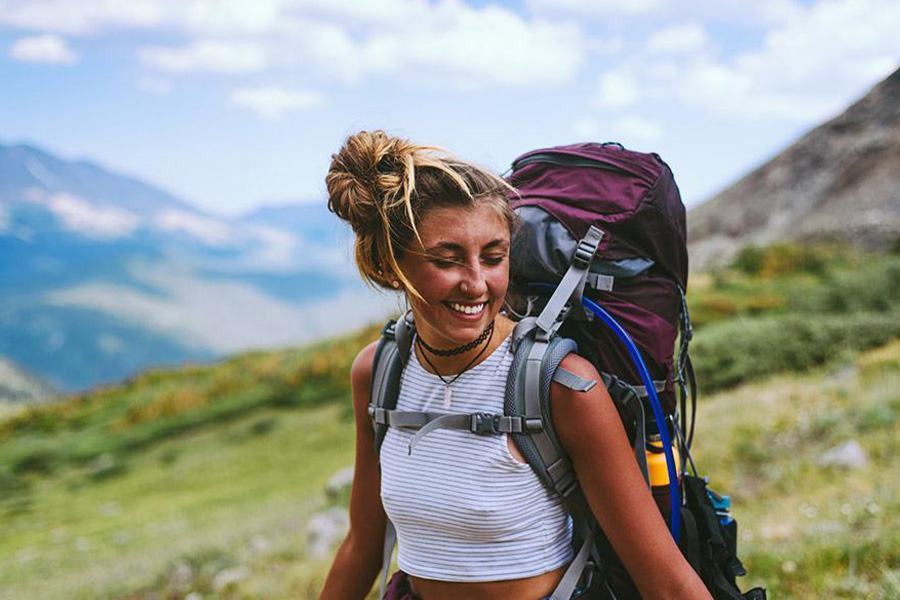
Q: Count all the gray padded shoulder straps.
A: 2